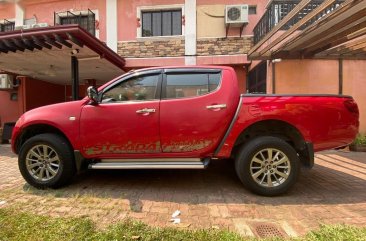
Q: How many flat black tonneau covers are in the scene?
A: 1